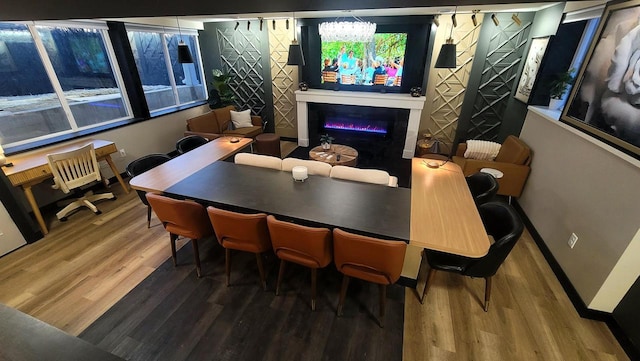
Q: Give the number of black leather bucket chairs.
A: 4